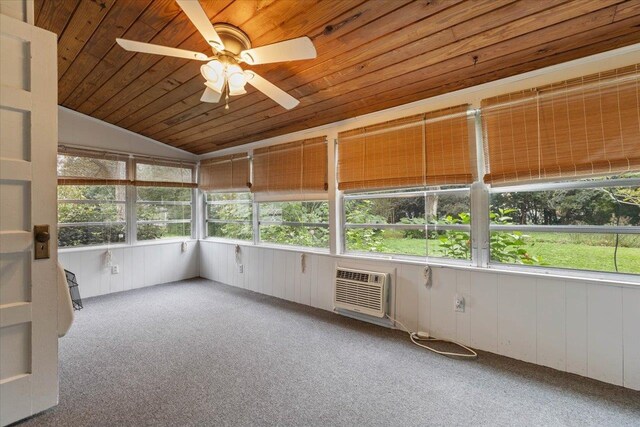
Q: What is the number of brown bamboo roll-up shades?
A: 6